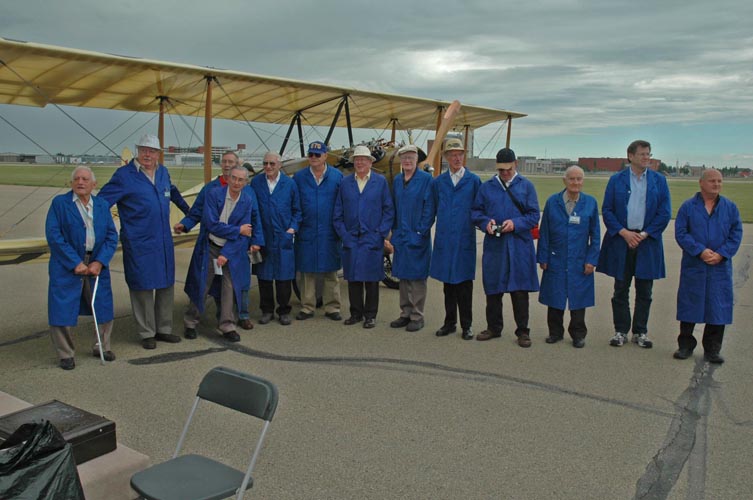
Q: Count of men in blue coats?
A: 13